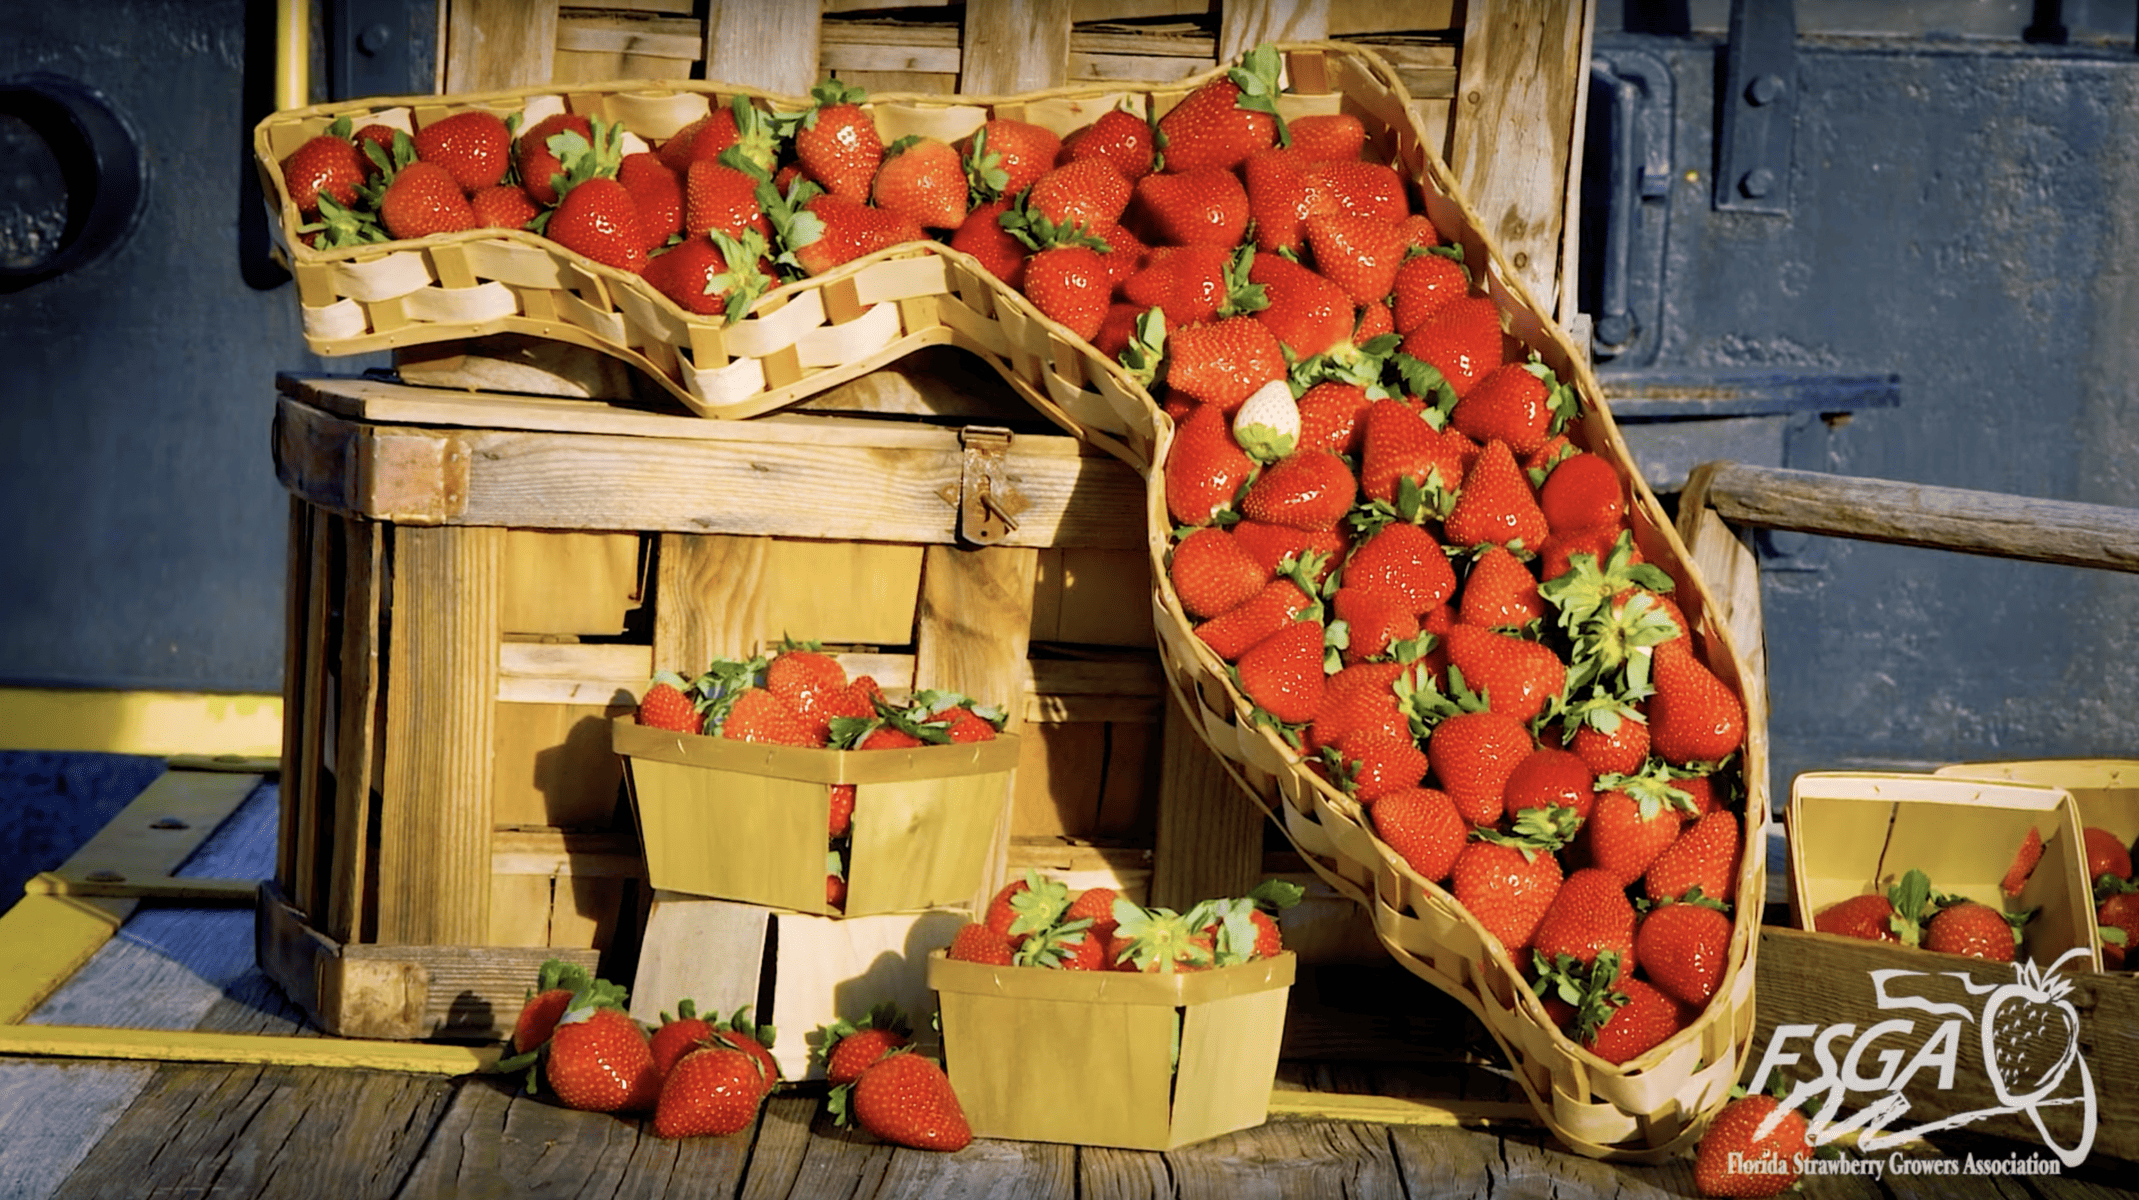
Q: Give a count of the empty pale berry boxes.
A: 1